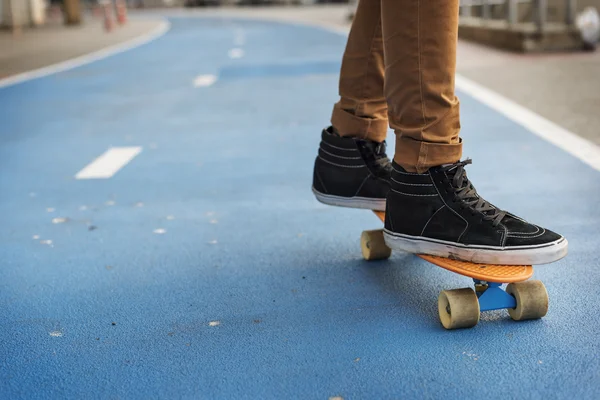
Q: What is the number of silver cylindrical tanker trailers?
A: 0